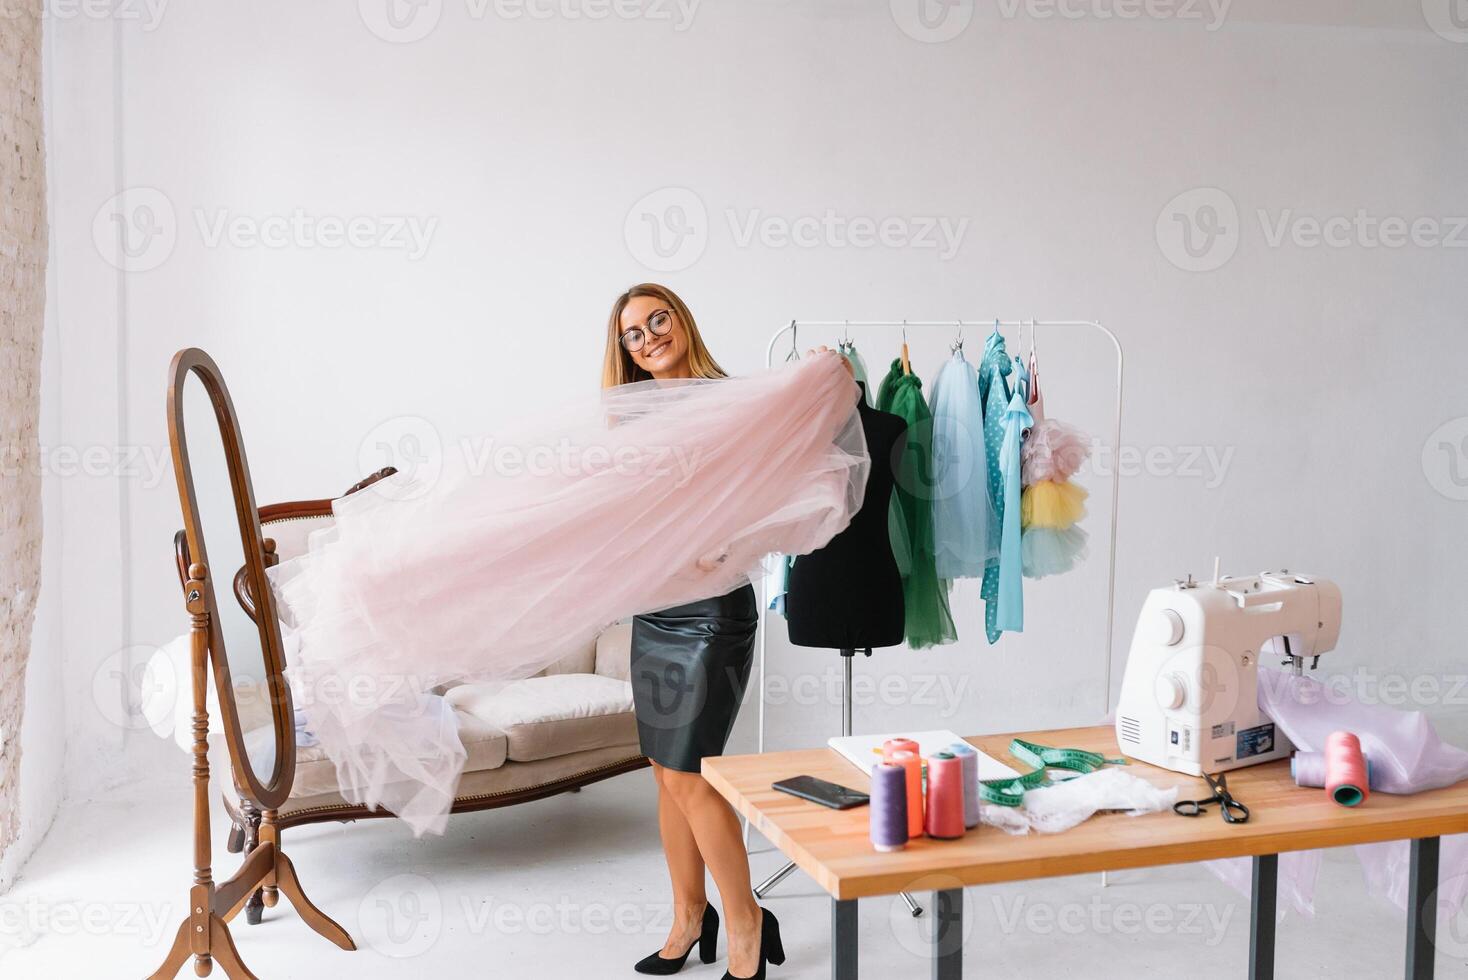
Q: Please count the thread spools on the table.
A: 7